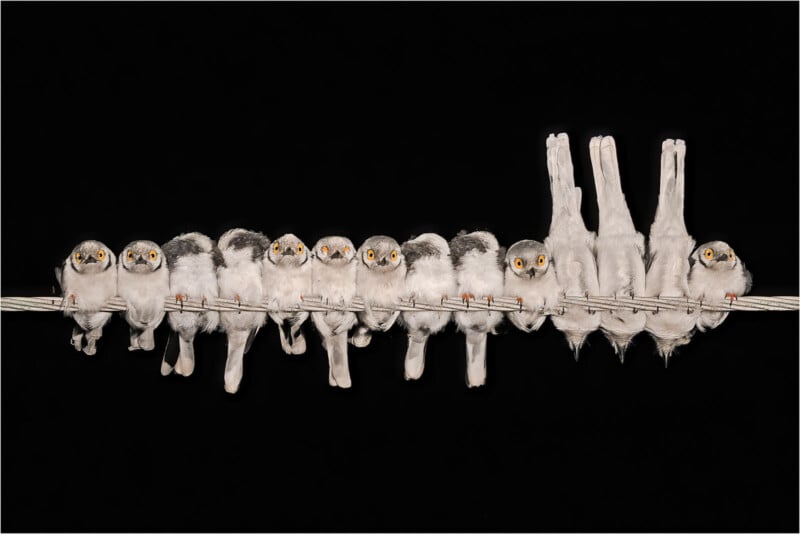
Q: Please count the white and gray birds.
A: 14